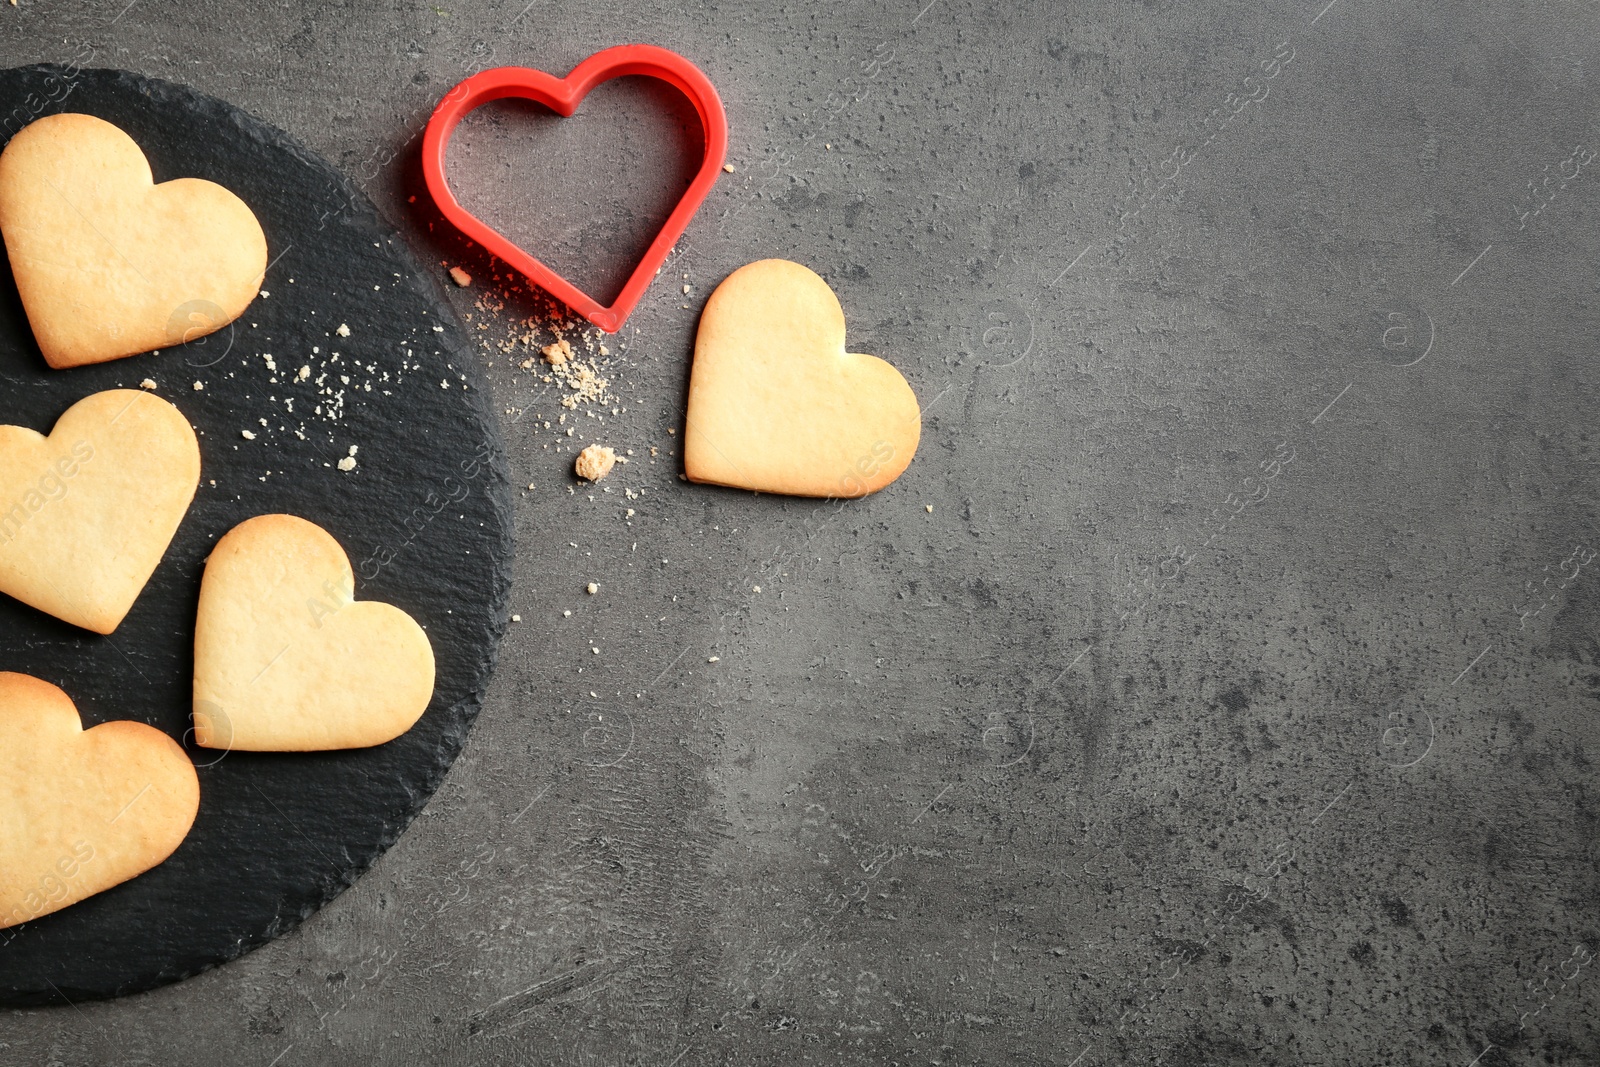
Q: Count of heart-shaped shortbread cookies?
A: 5